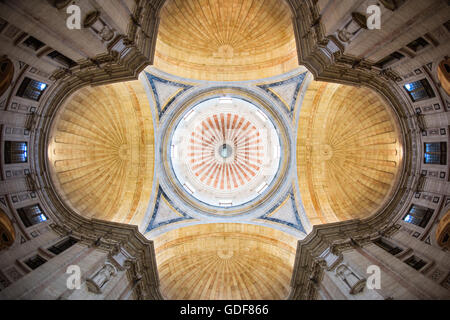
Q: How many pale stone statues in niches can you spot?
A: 4